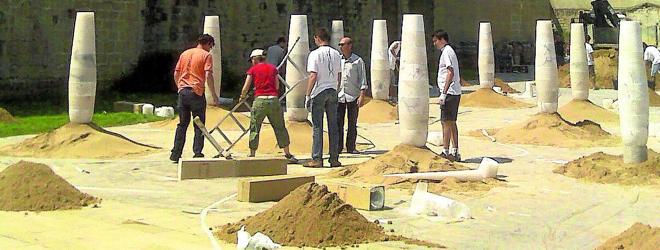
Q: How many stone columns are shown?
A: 10